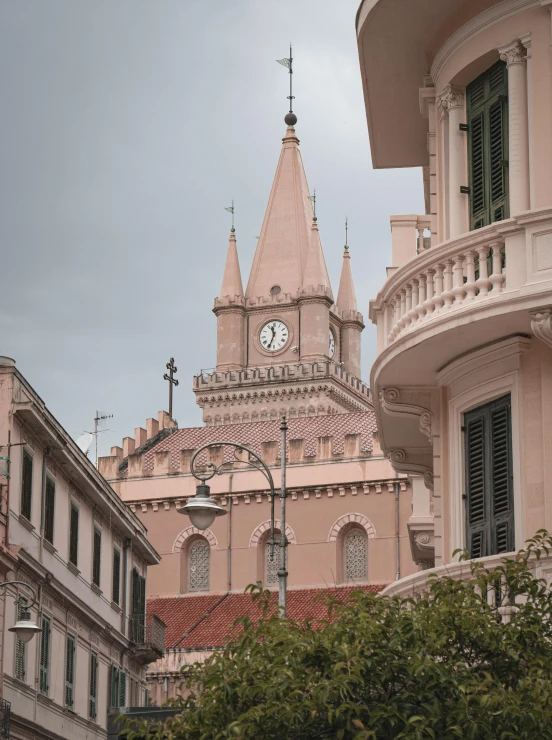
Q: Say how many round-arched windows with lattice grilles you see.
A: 3